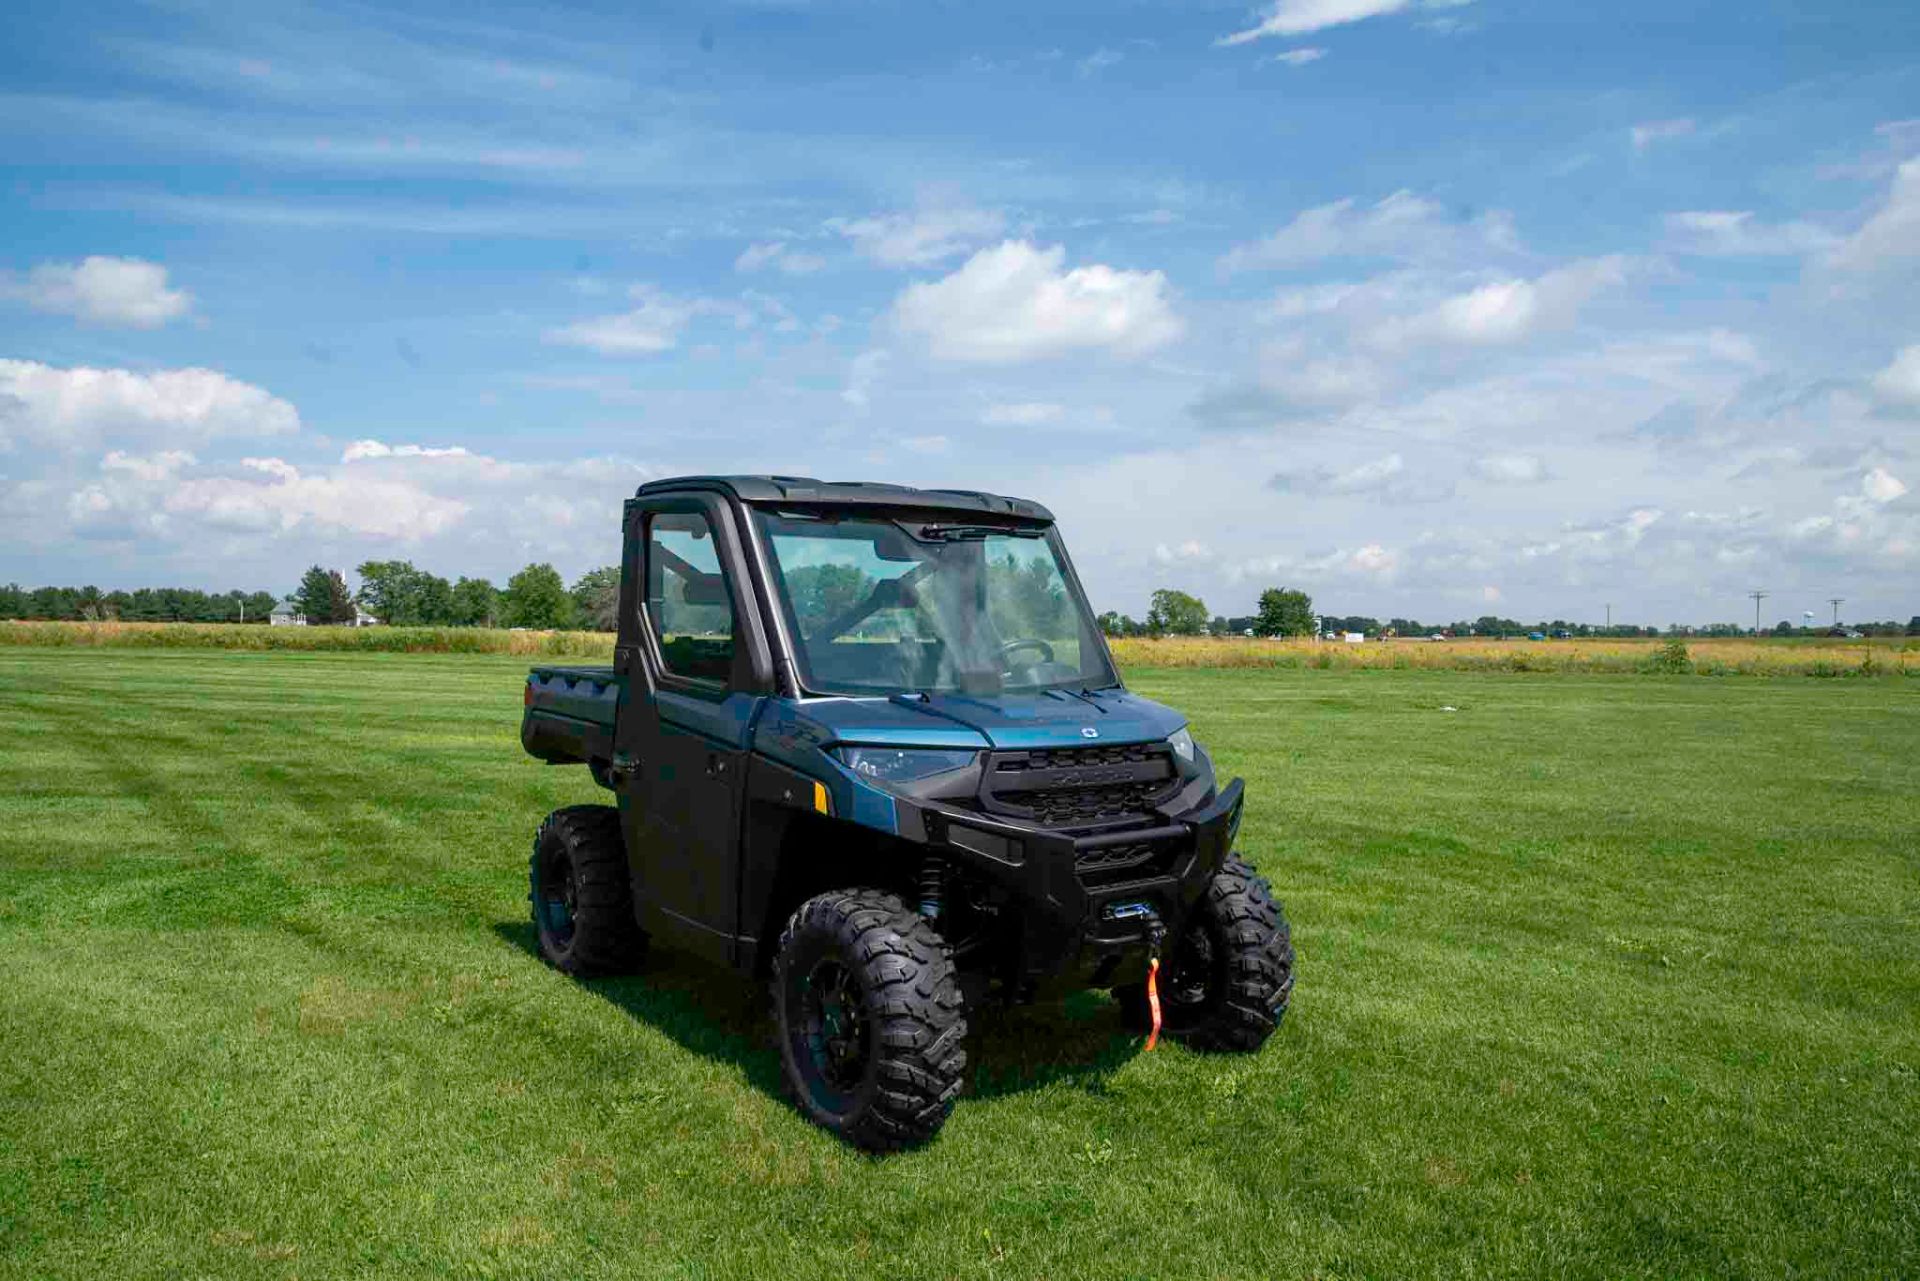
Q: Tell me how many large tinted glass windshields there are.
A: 1